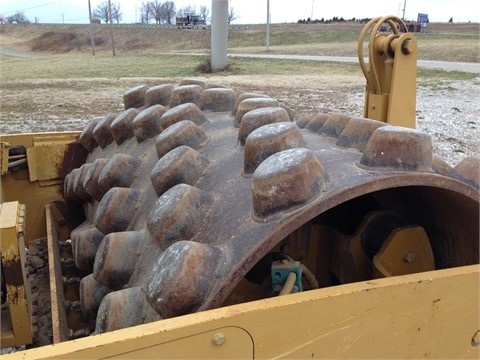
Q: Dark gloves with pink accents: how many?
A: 0